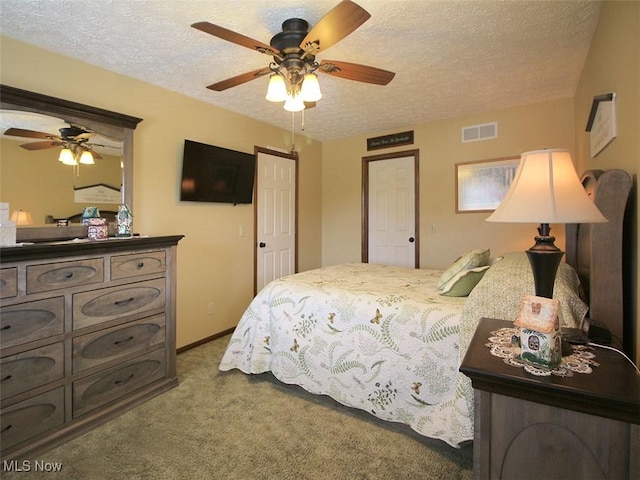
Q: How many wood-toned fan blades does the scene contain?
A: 5